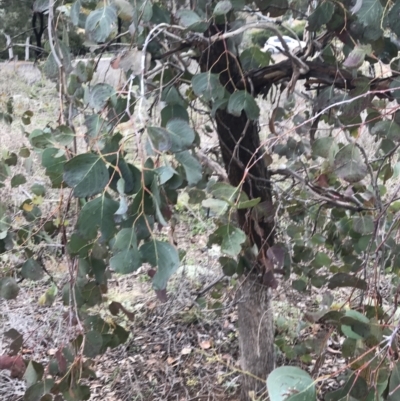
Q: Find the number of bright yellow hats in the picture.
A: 0